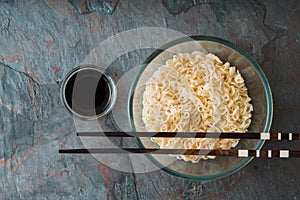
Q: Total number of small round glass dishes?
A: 1